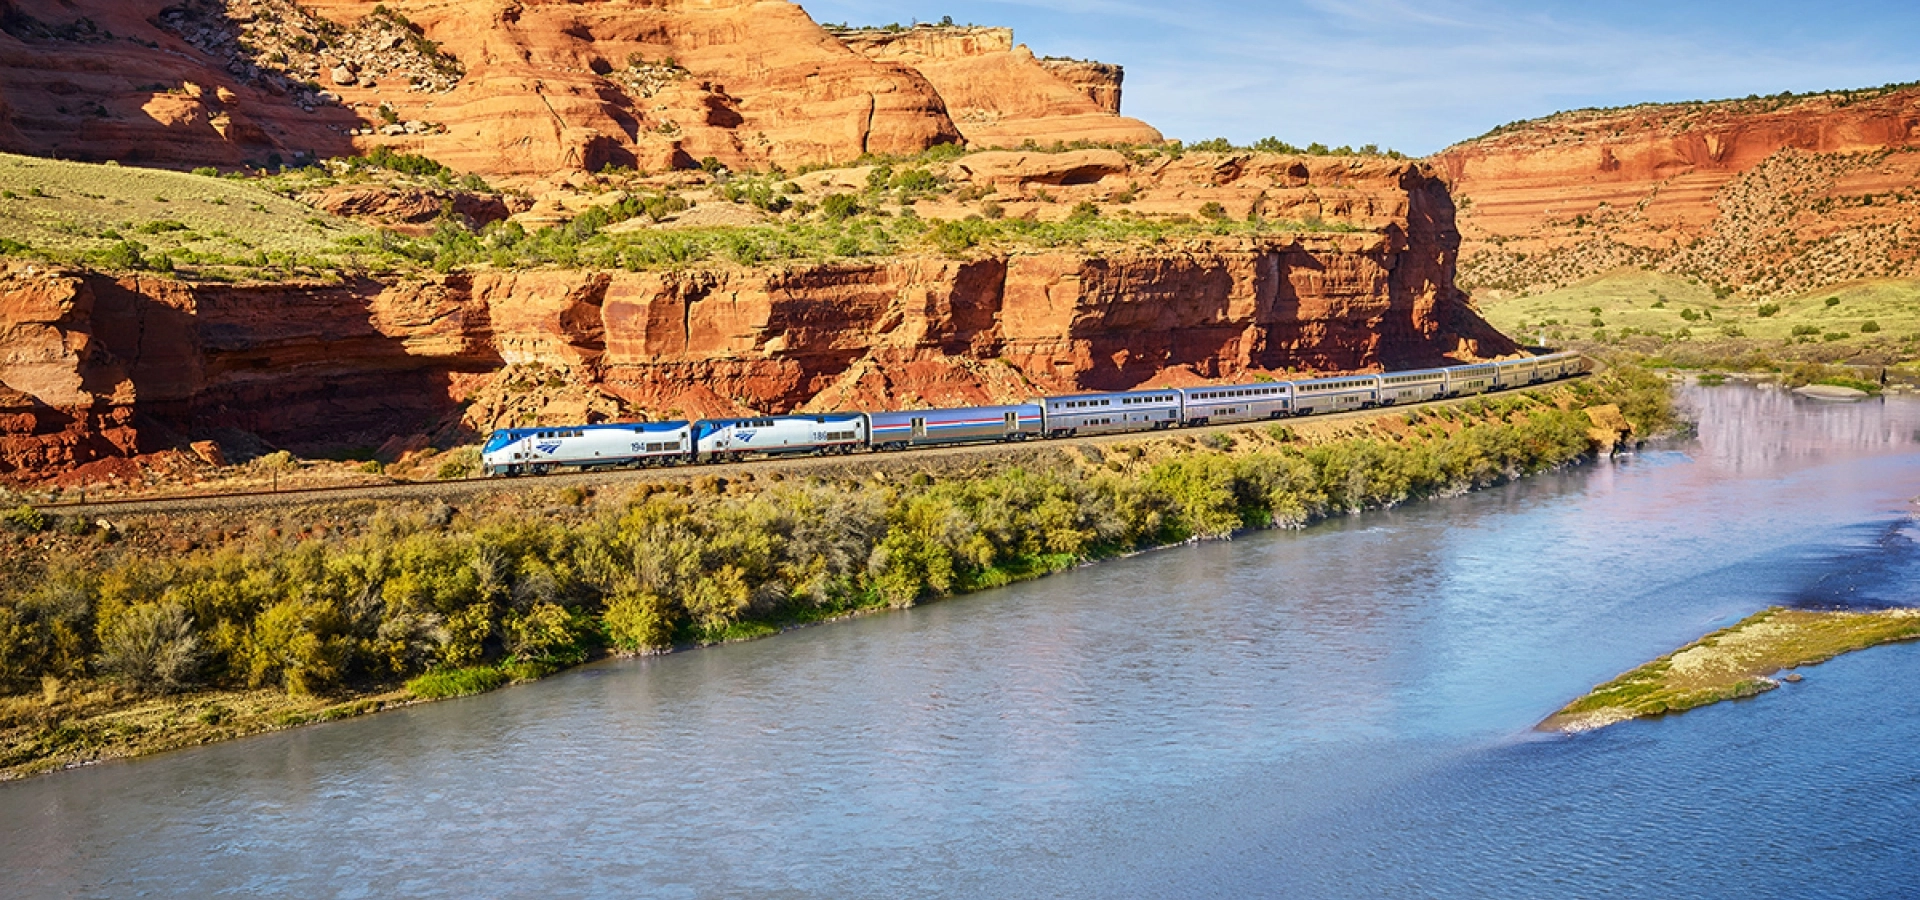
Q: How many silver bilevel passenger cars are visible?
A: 8